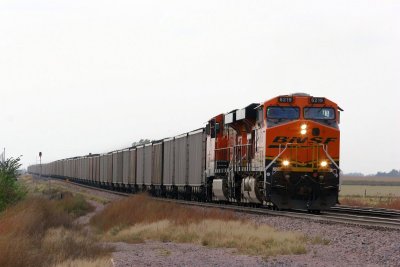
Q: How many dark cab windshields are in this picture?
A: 2